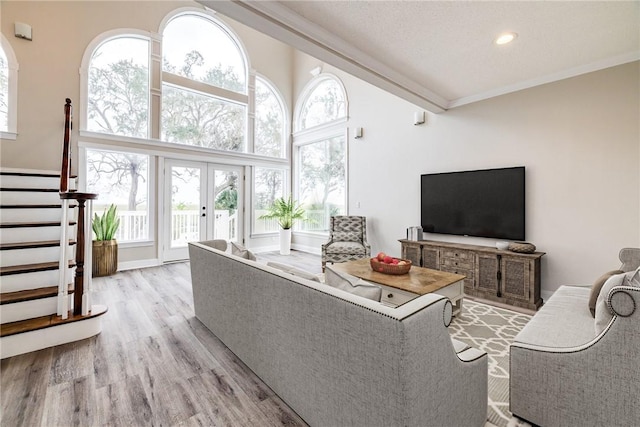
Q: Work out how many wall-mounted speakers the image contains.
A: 3